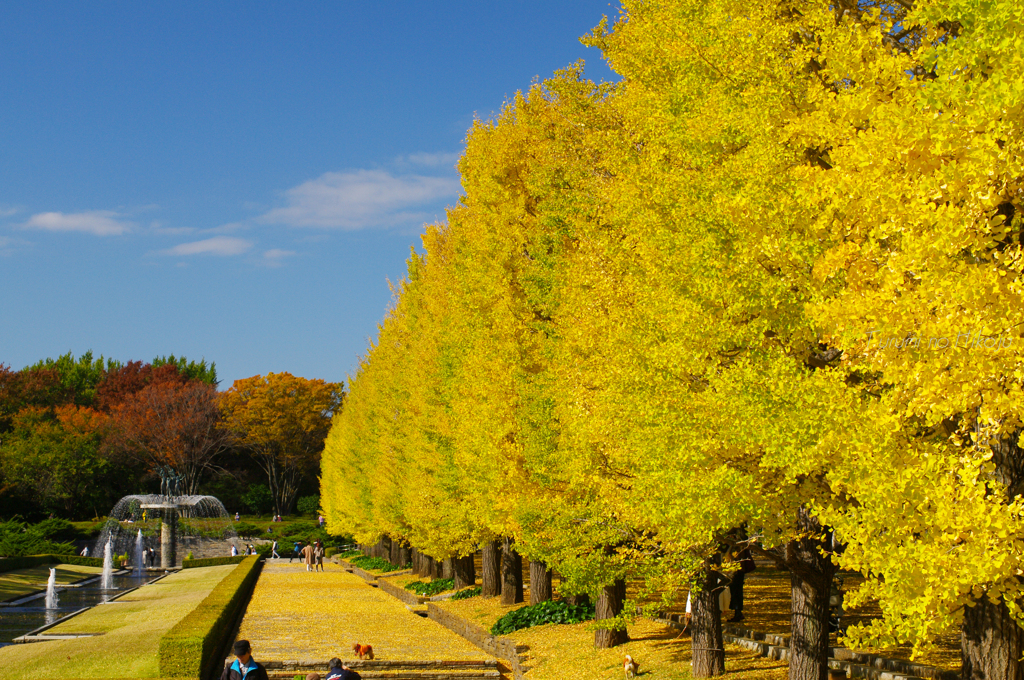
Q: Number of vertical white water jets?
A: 3